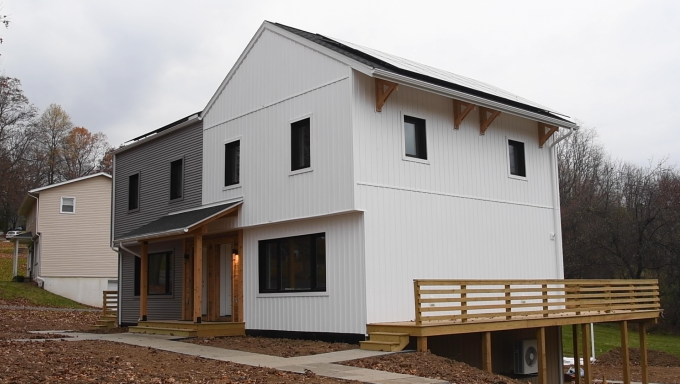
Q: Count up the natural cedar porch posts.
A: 2